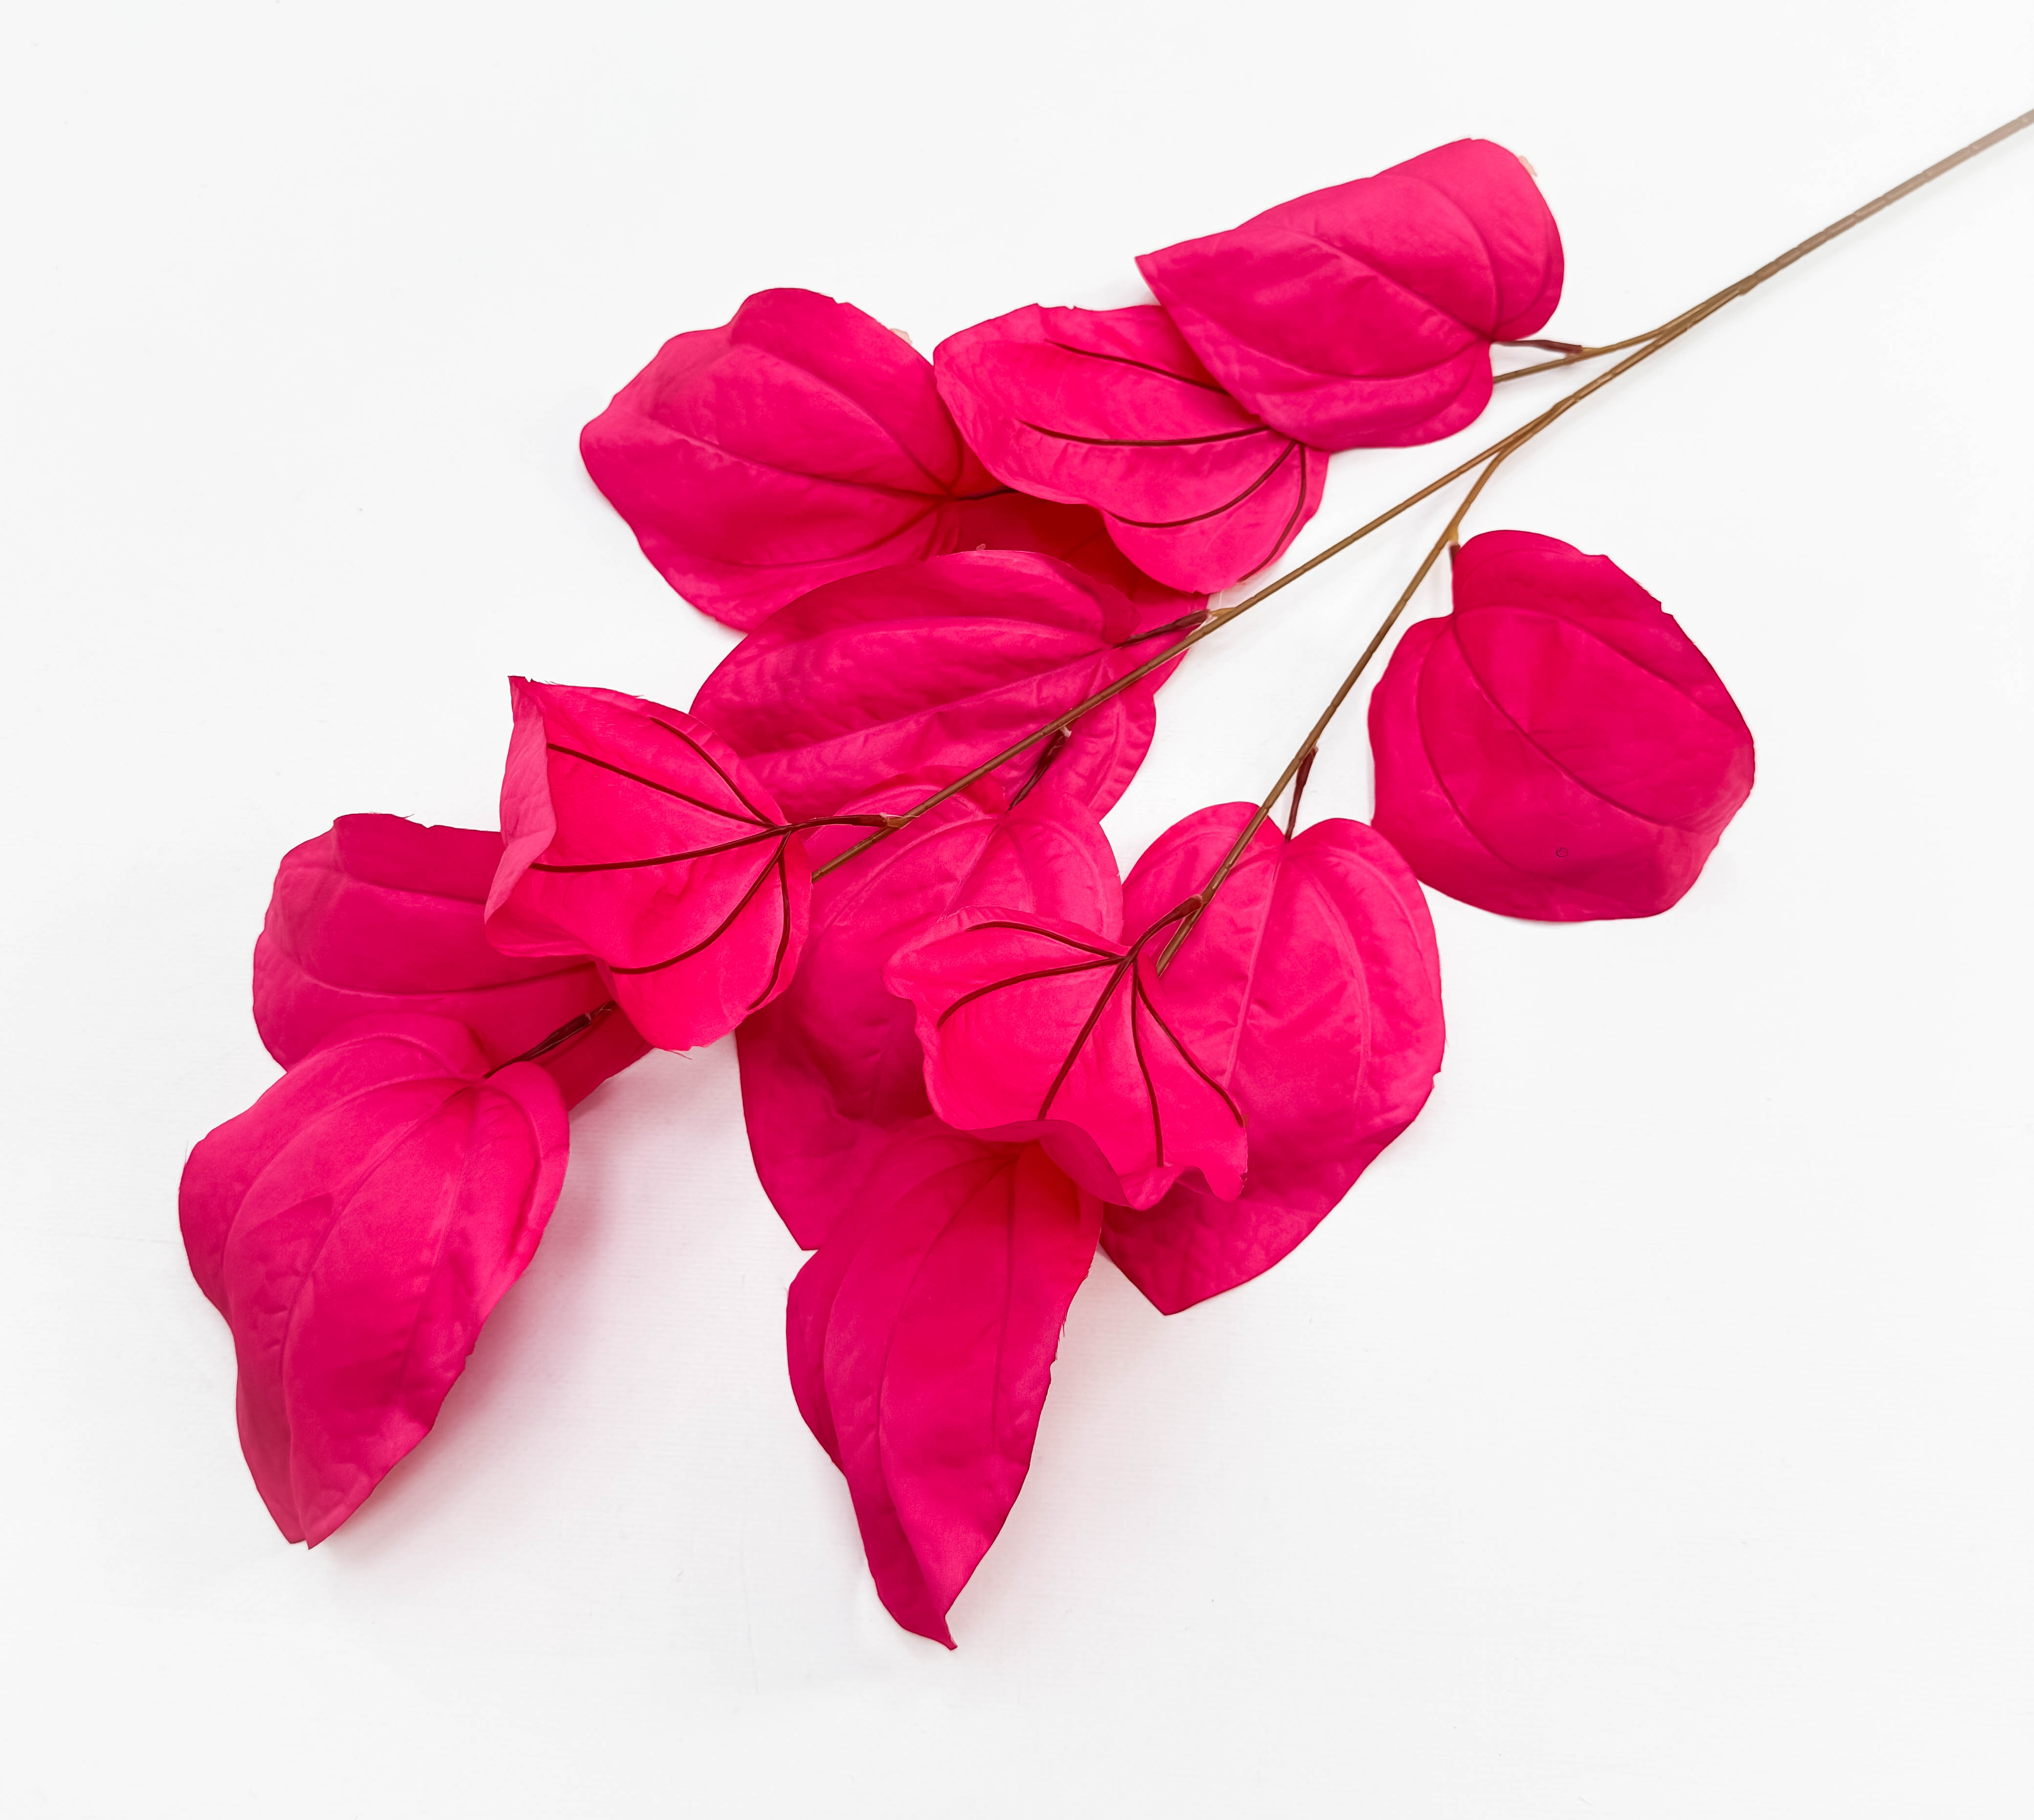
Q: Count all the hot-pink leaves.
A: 13